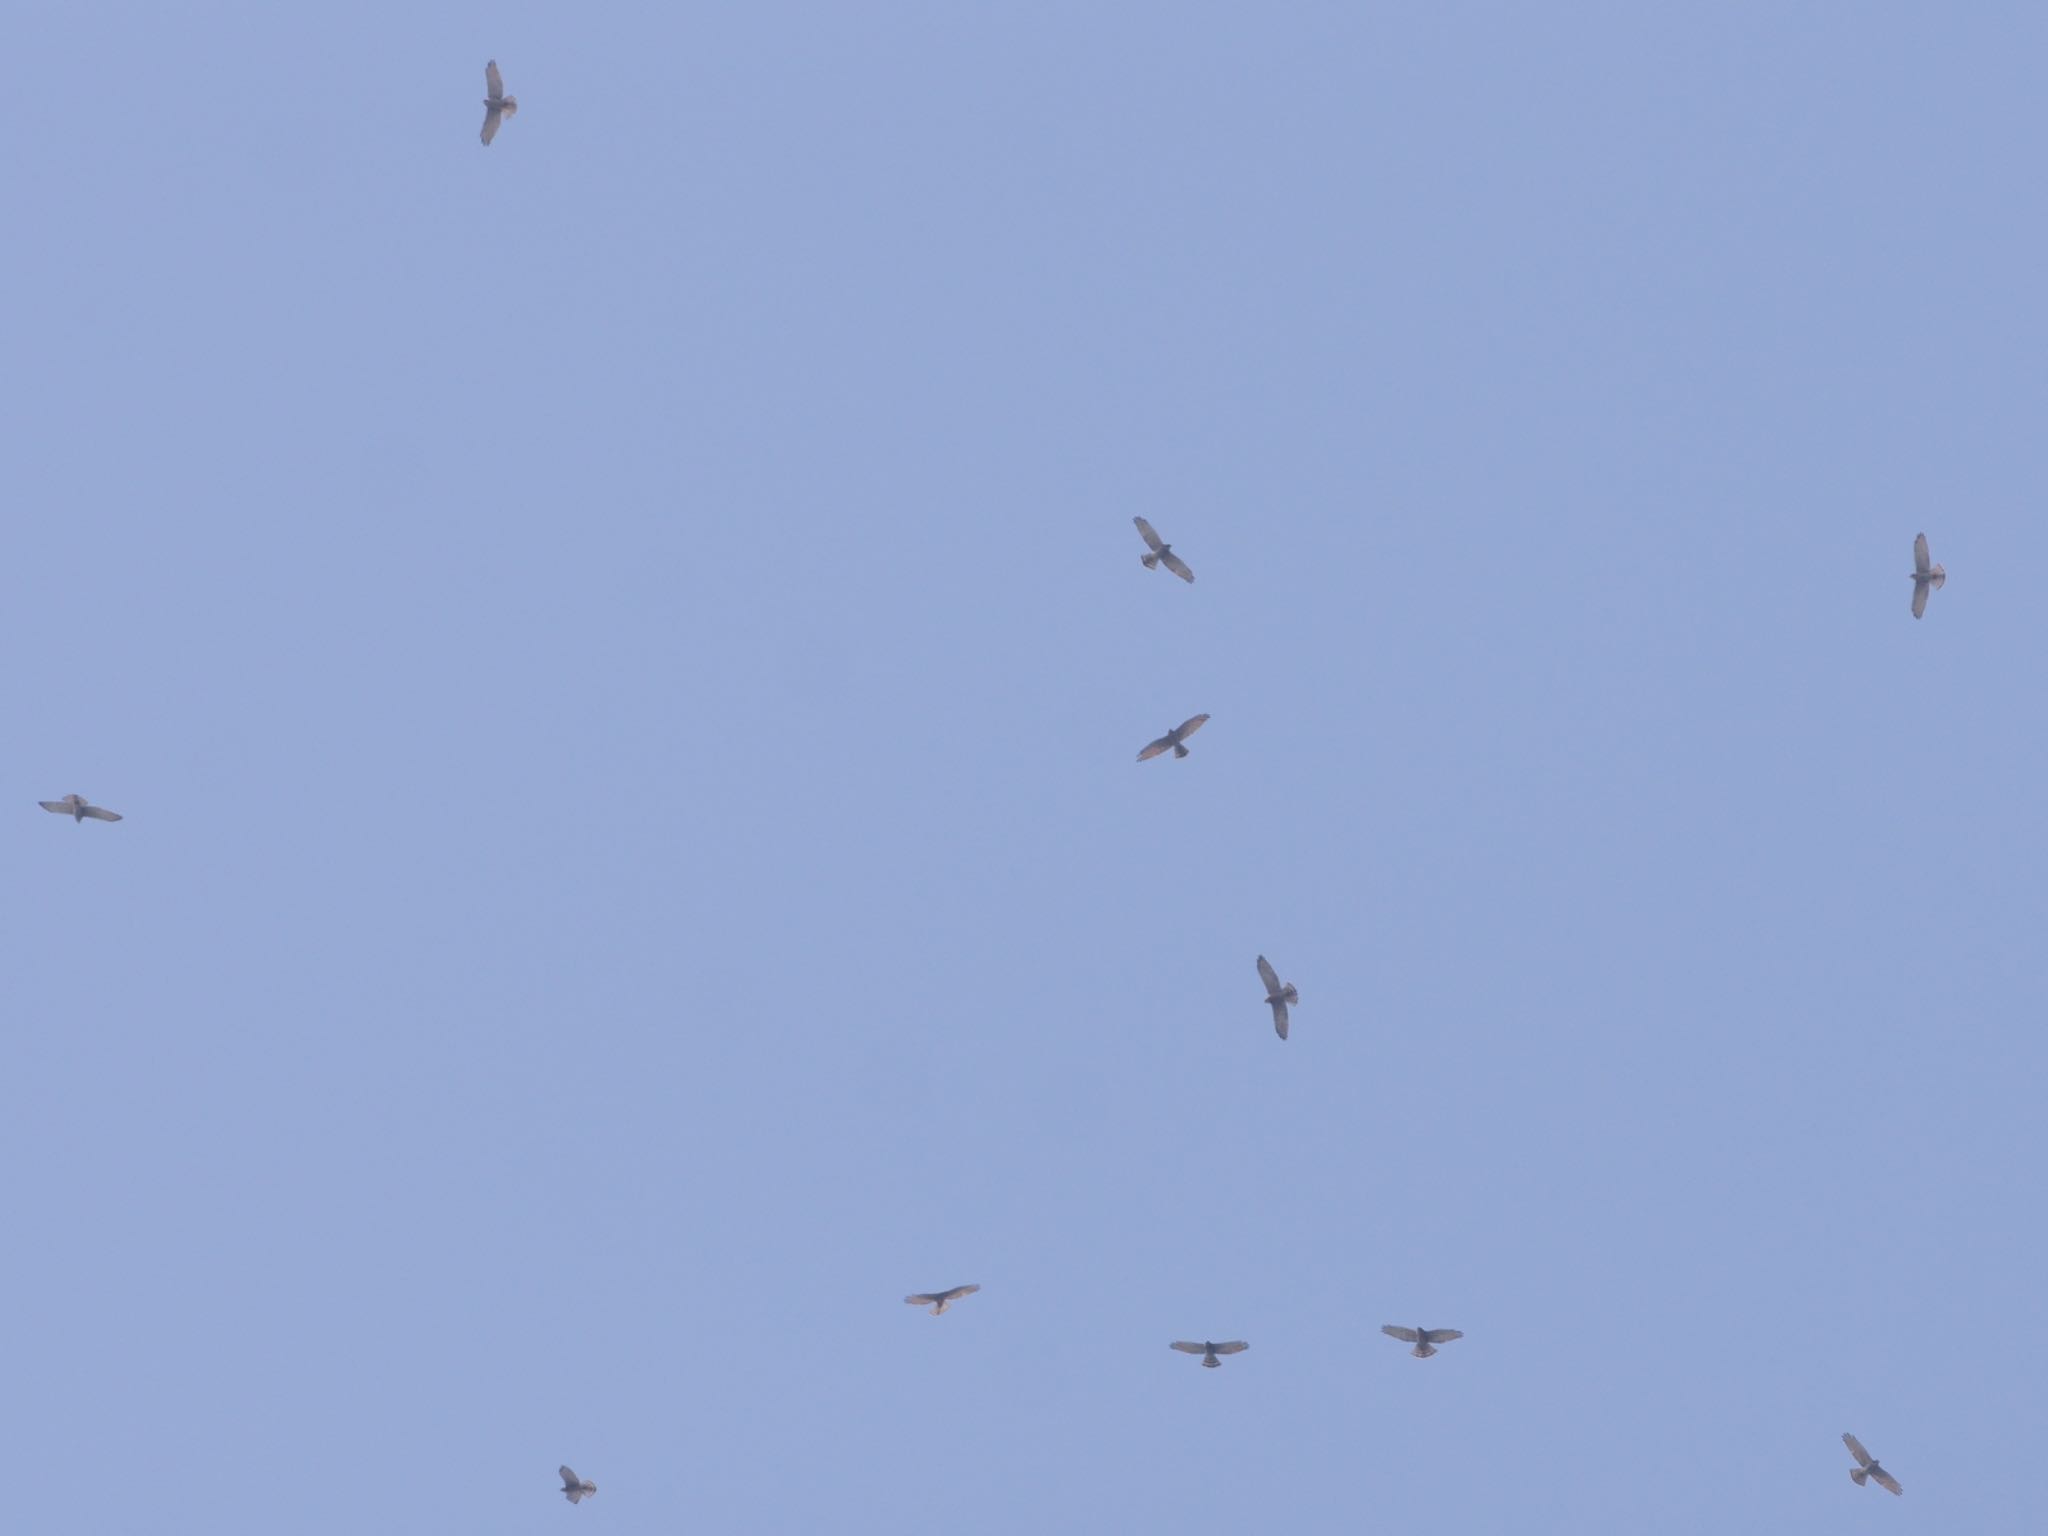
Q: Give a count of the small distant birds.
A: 11